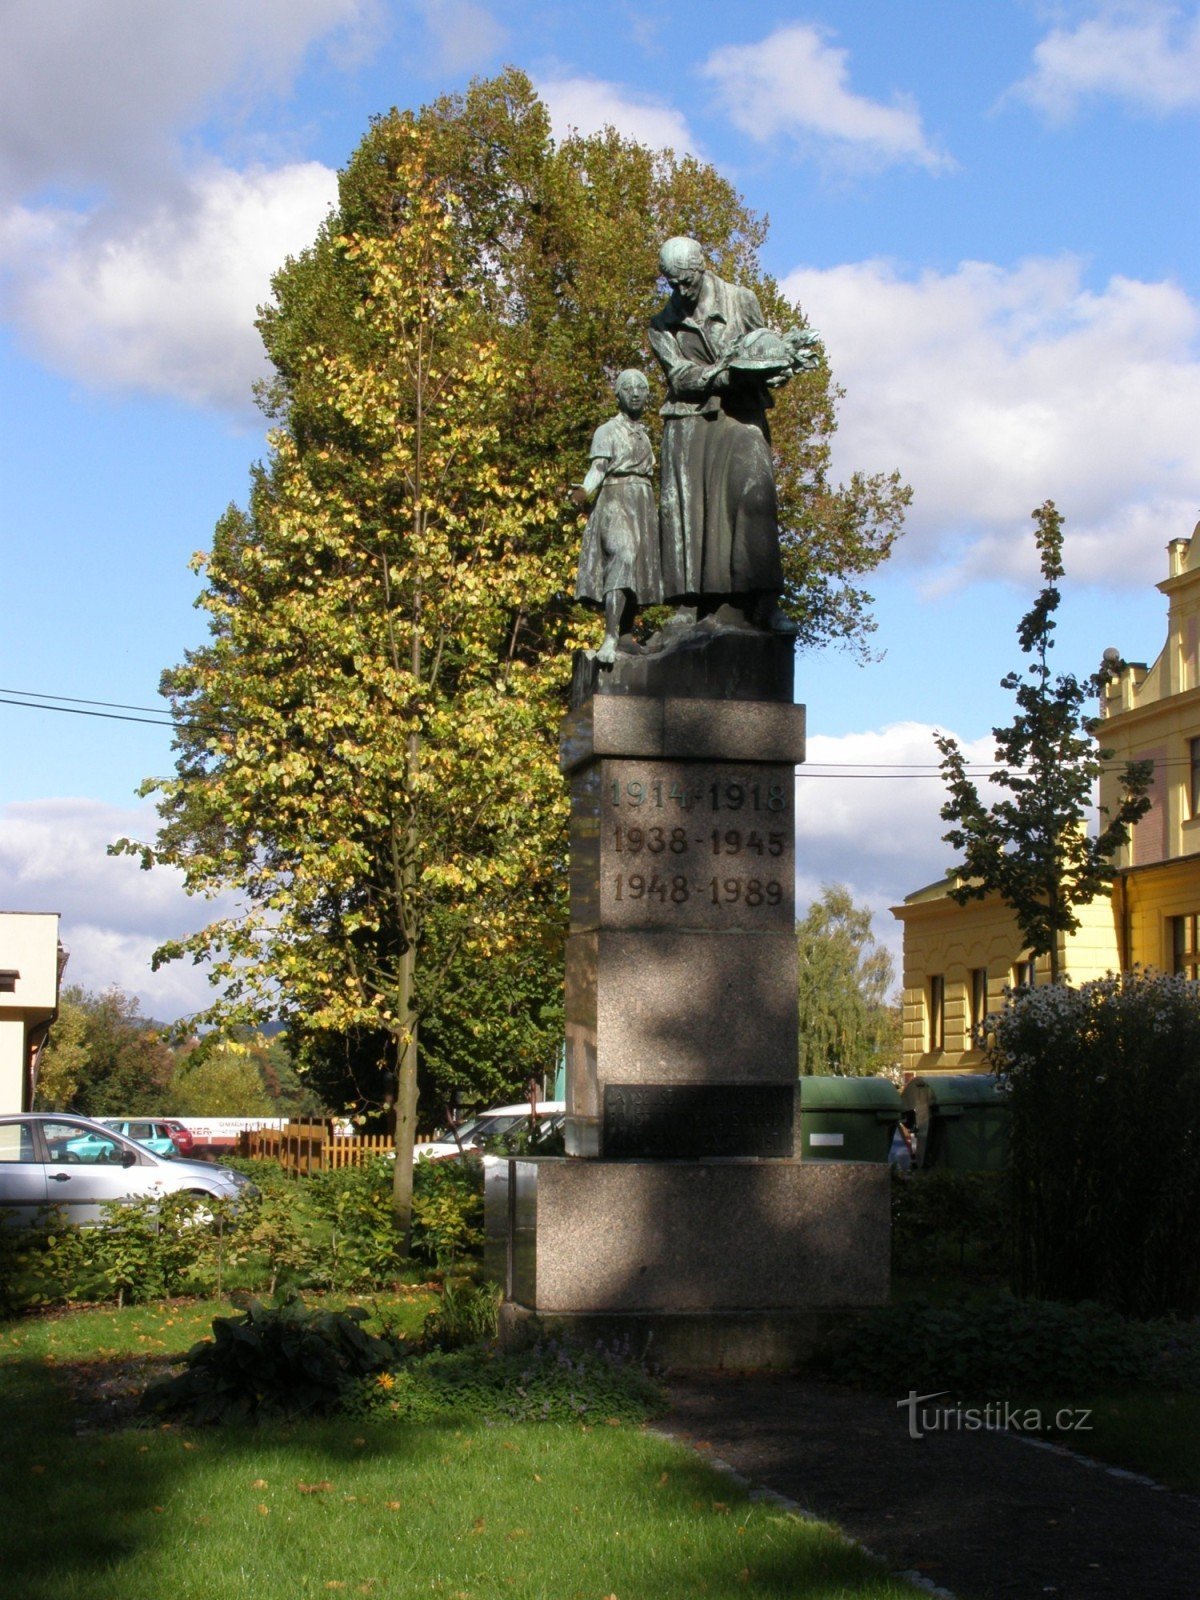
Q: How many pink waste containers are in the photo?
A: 0